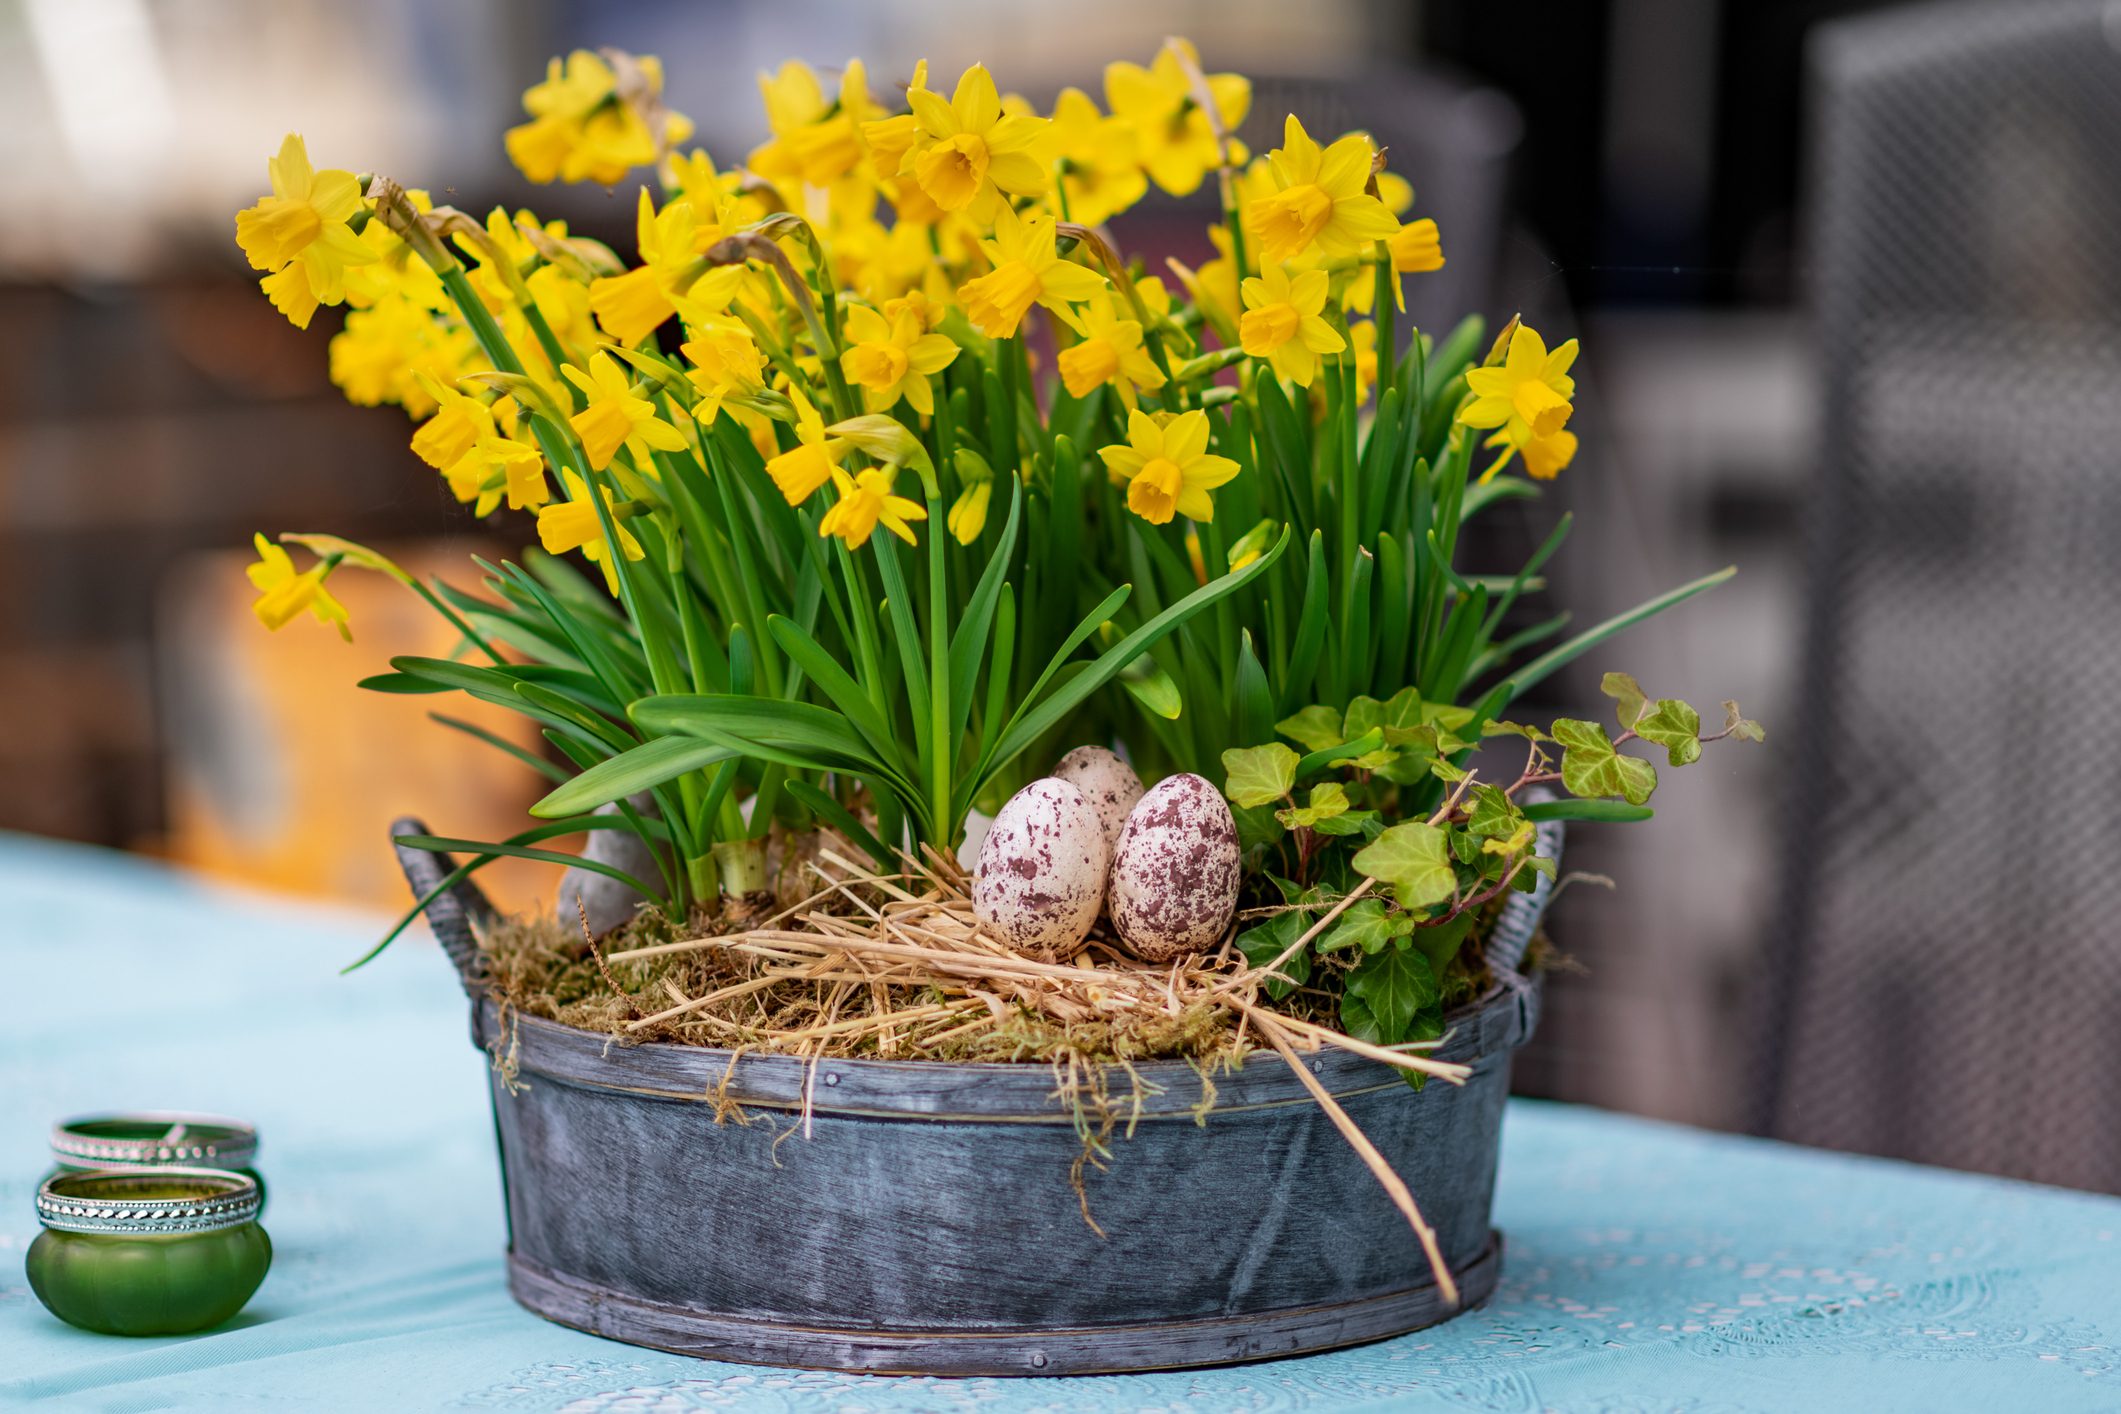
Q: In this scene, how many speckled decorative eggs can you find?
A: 3